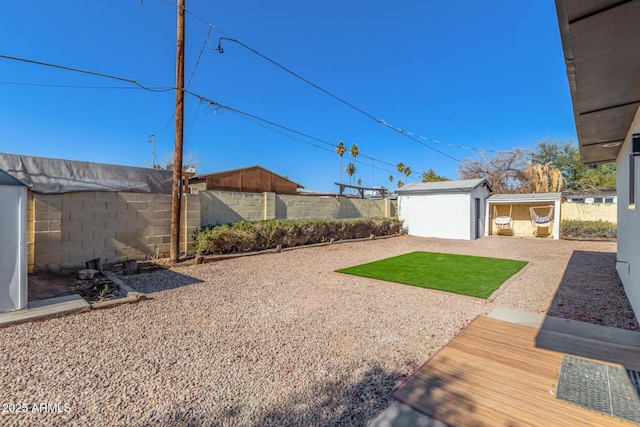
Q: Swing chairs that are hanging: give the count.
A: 2